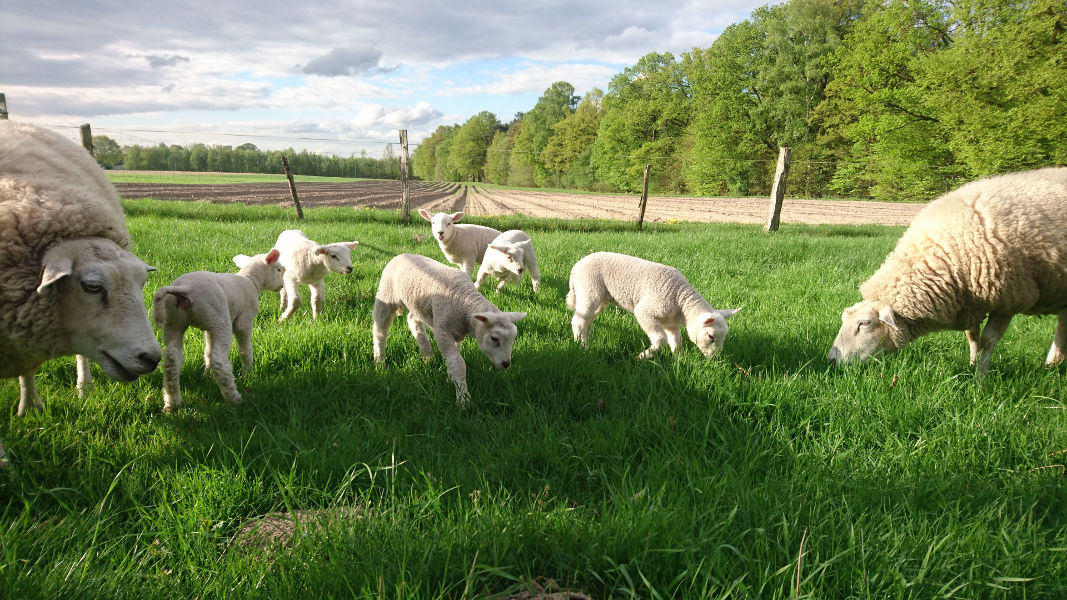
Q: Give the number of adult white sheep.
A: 2